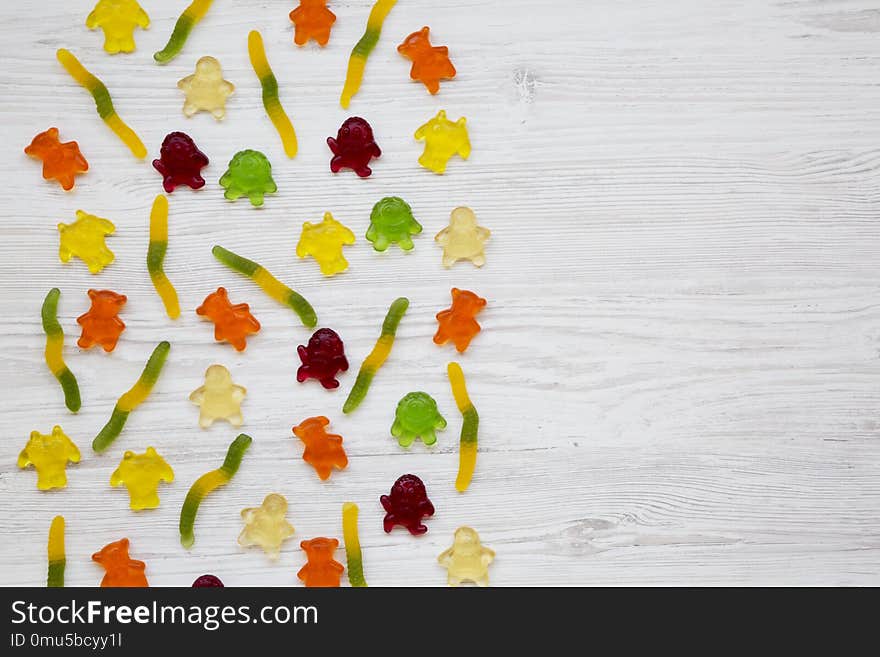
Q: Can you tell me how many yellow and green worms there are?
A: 13